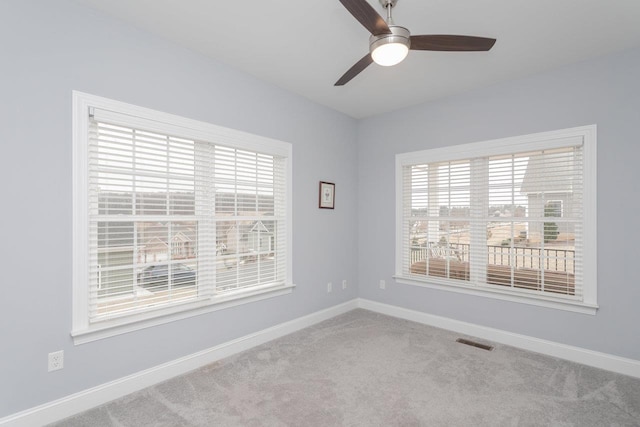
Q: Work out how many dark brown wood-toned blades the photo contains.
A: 3